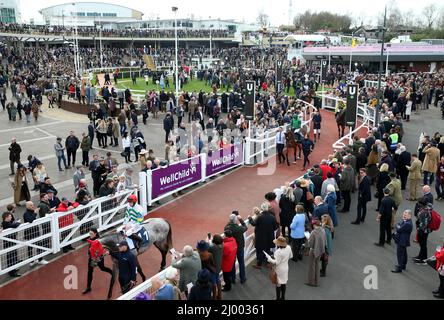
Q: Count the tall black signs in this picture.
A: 4